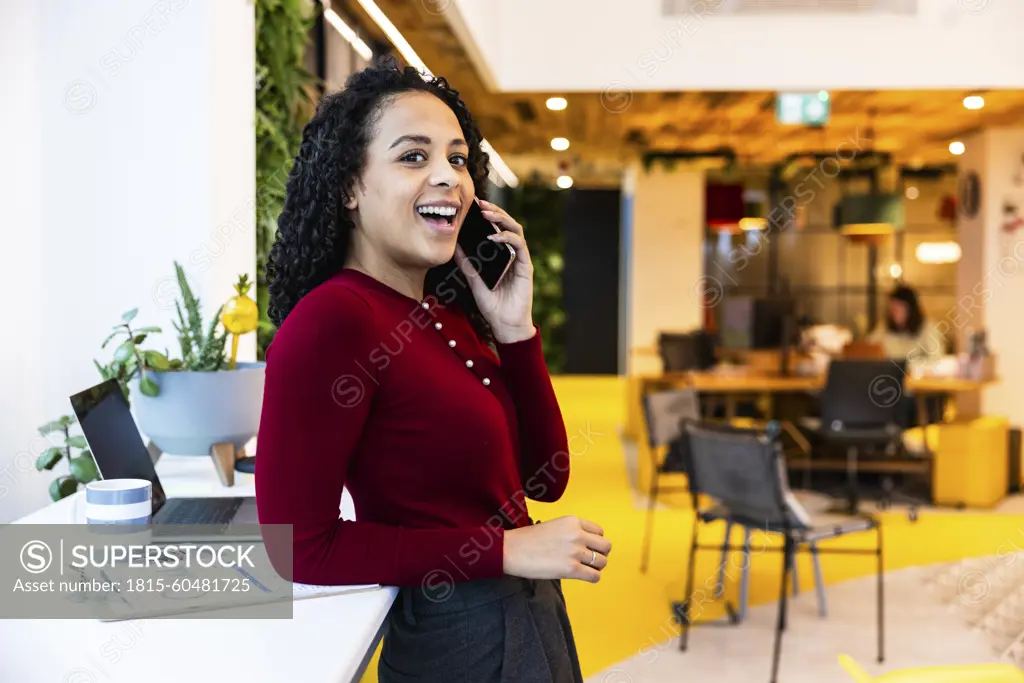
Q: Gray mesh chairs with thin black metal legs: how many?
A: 2